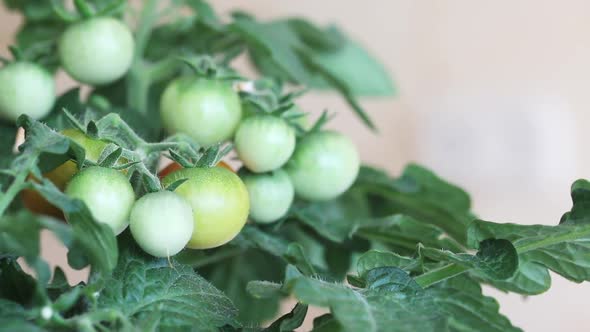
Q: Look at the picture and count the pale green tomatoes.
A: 8